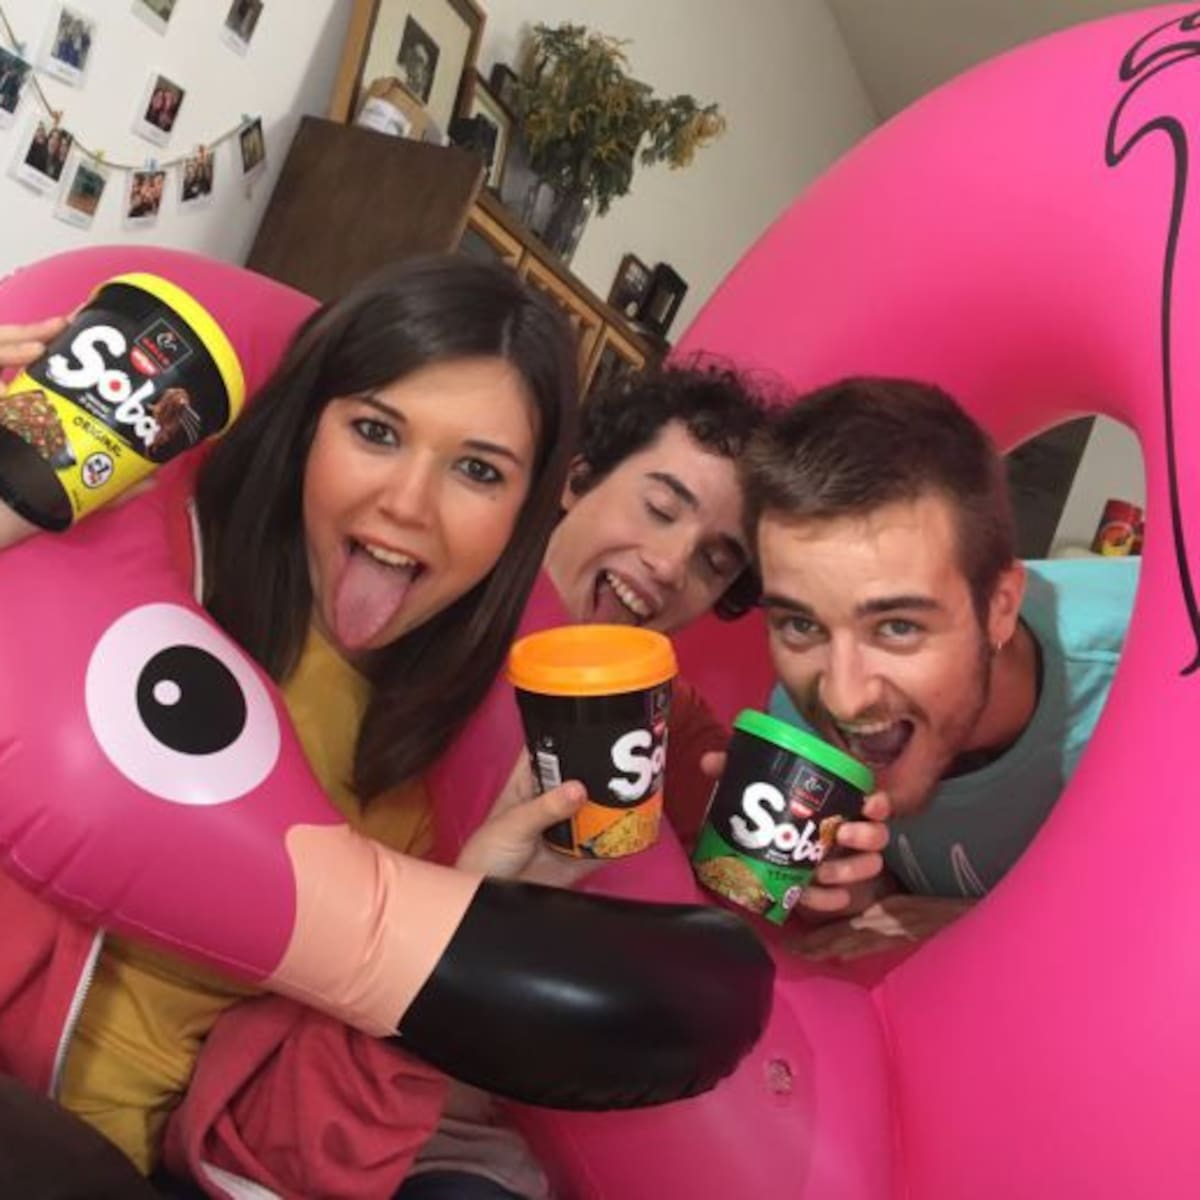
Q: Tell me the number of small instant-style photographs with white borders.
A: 10